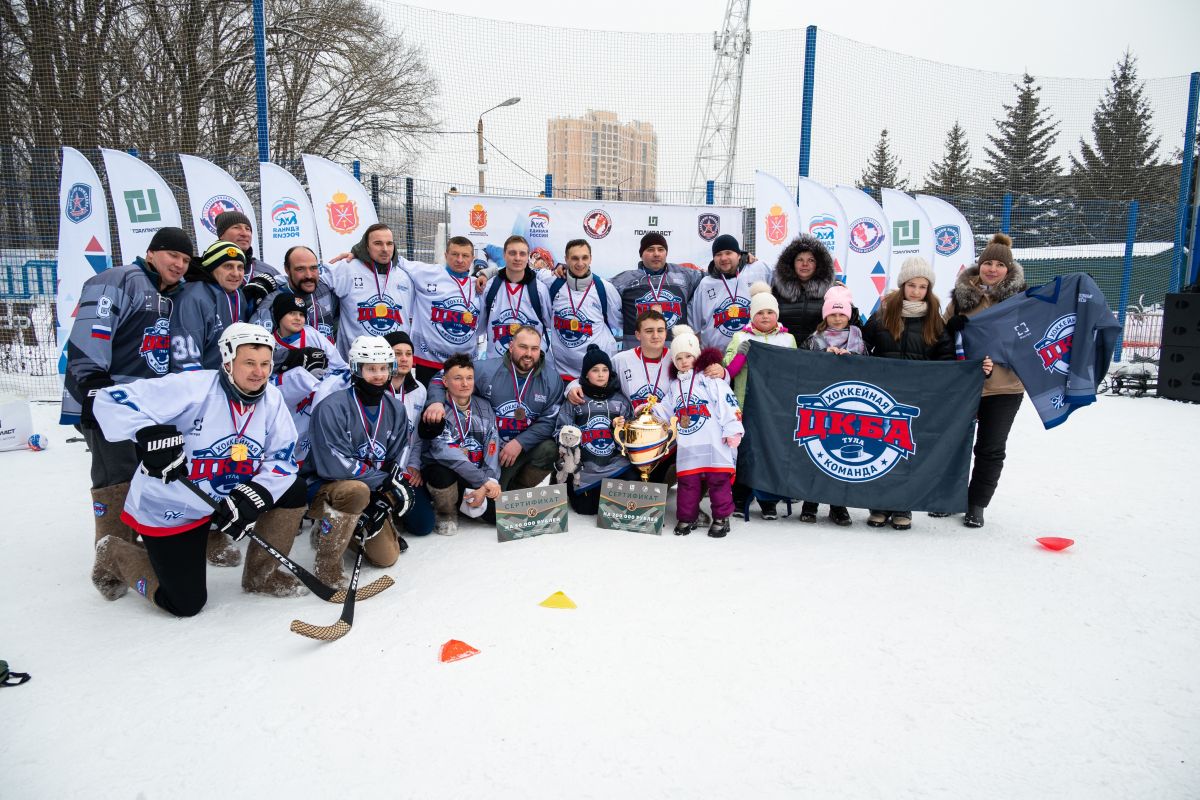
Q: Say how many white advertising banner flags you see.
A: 10